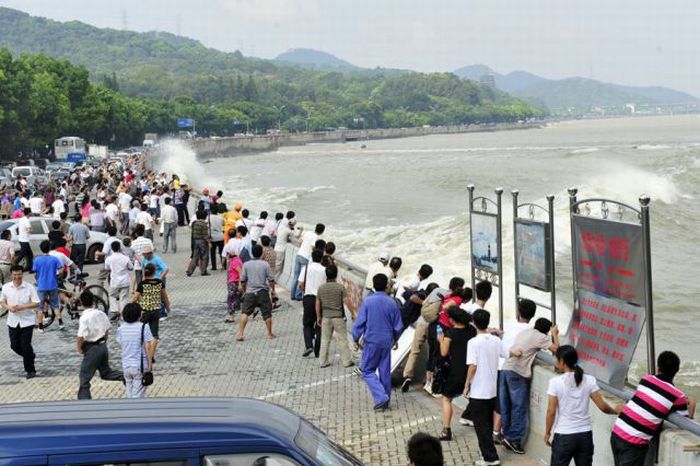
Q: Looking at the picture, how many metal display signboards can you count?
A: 3